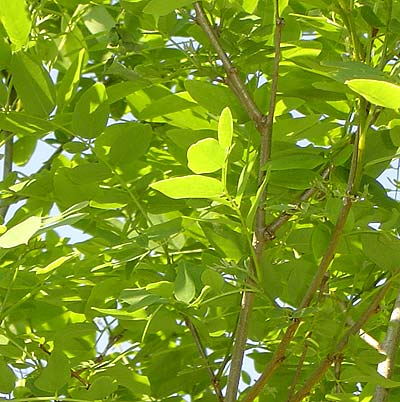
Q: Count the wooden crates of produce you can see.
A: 0